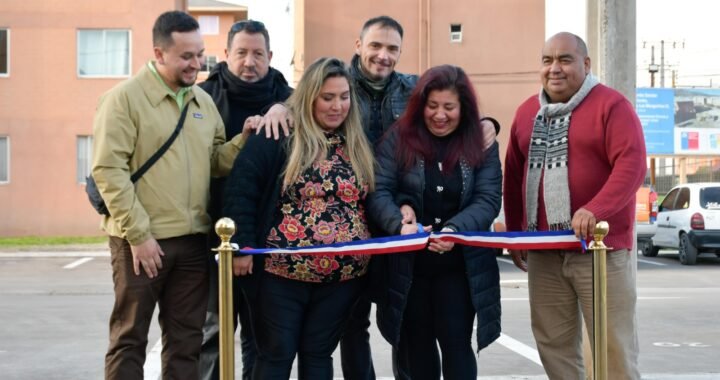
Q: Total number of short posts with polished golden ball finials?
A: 2